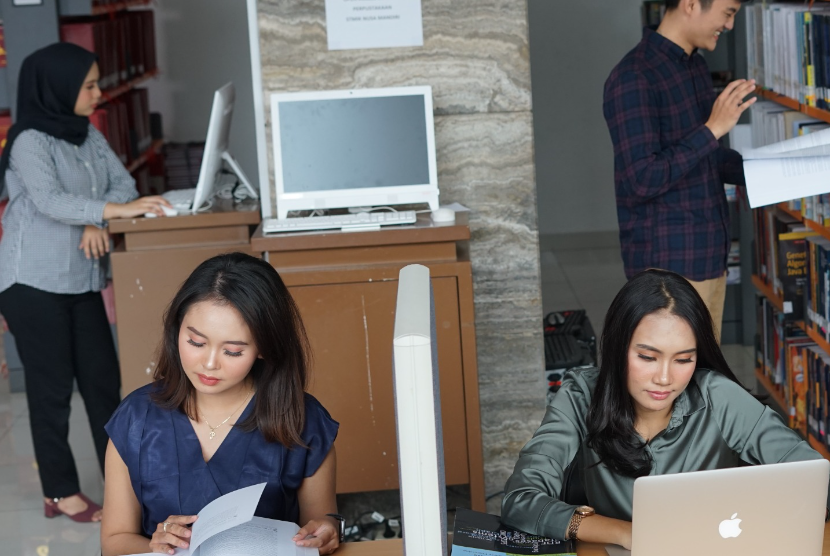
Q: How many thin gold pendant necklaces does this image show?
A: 1